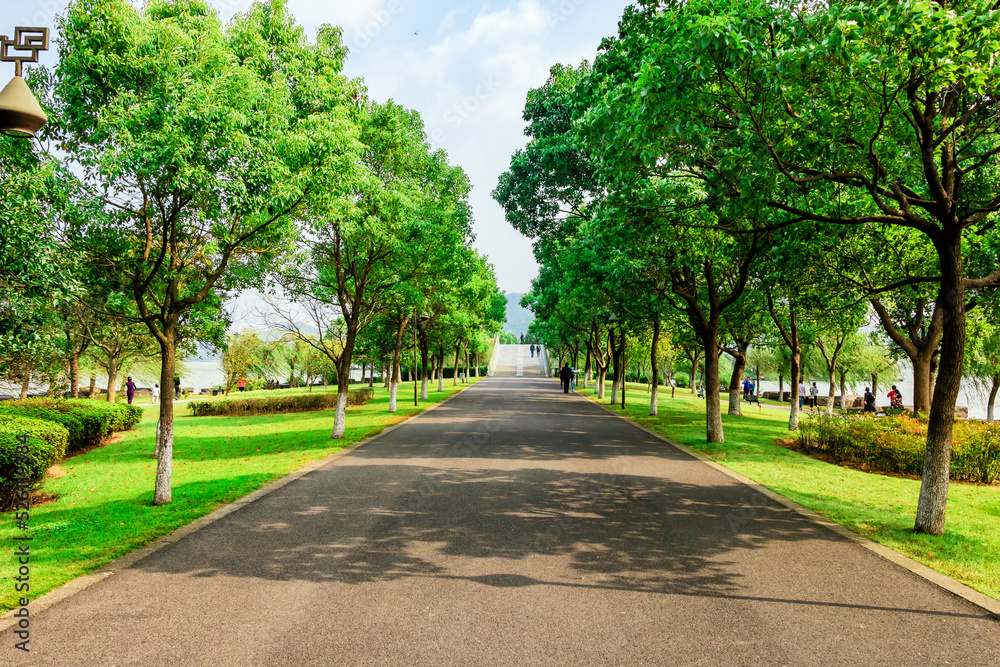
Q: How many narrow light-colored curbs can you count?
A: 2